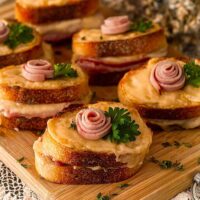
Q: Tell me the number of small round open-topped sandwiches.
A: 6